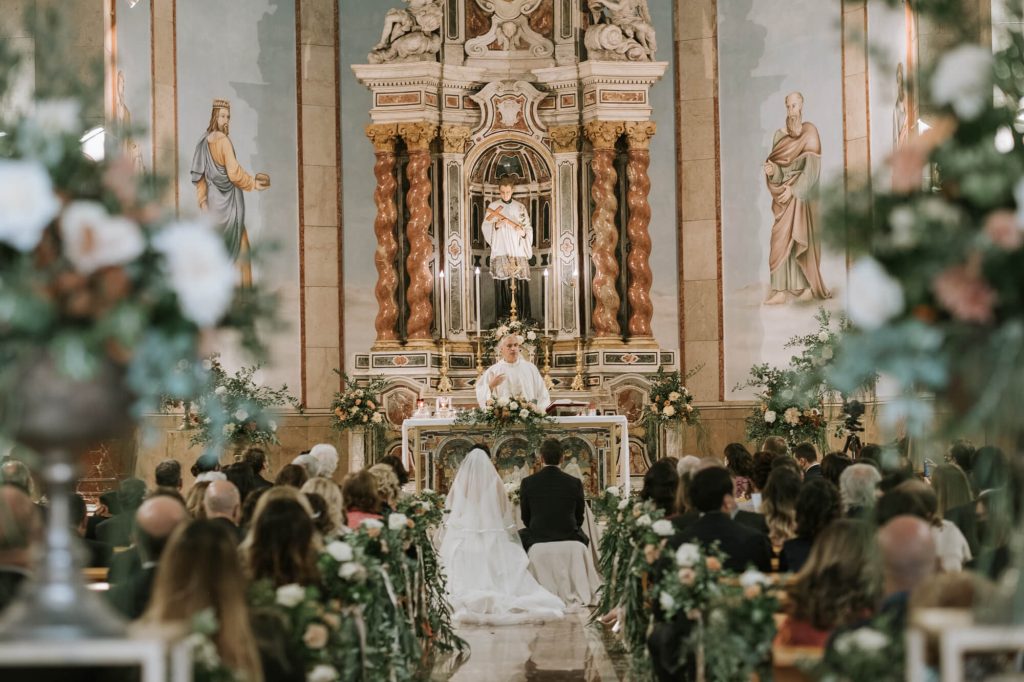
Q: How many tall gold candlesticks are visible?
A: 4